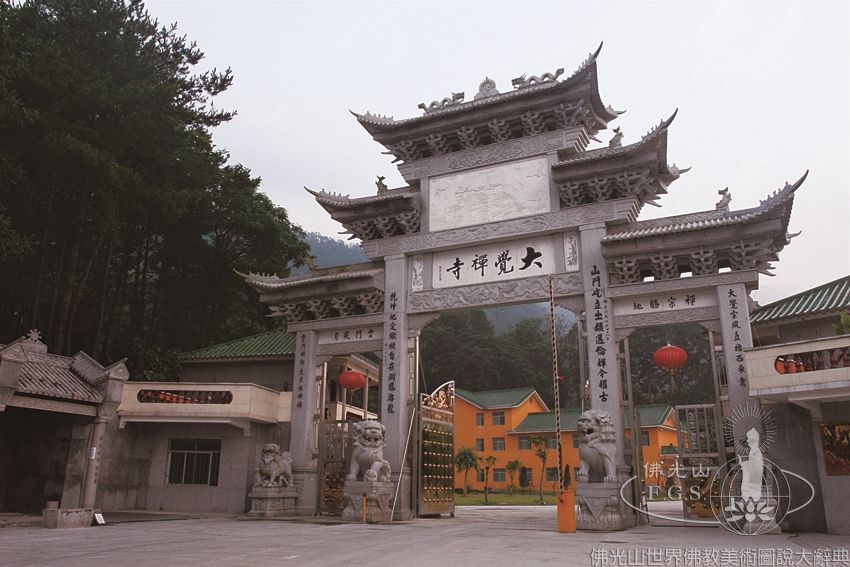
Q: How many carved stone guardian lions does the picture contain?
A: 3